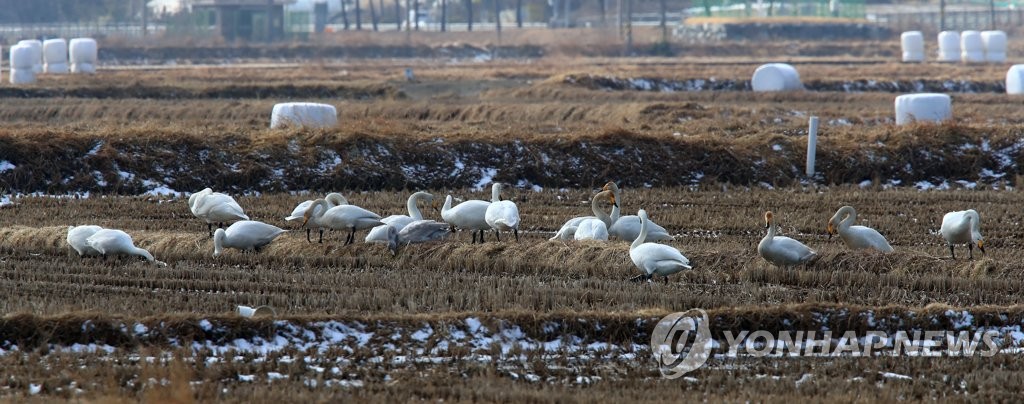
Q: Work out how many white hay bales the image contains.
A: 12